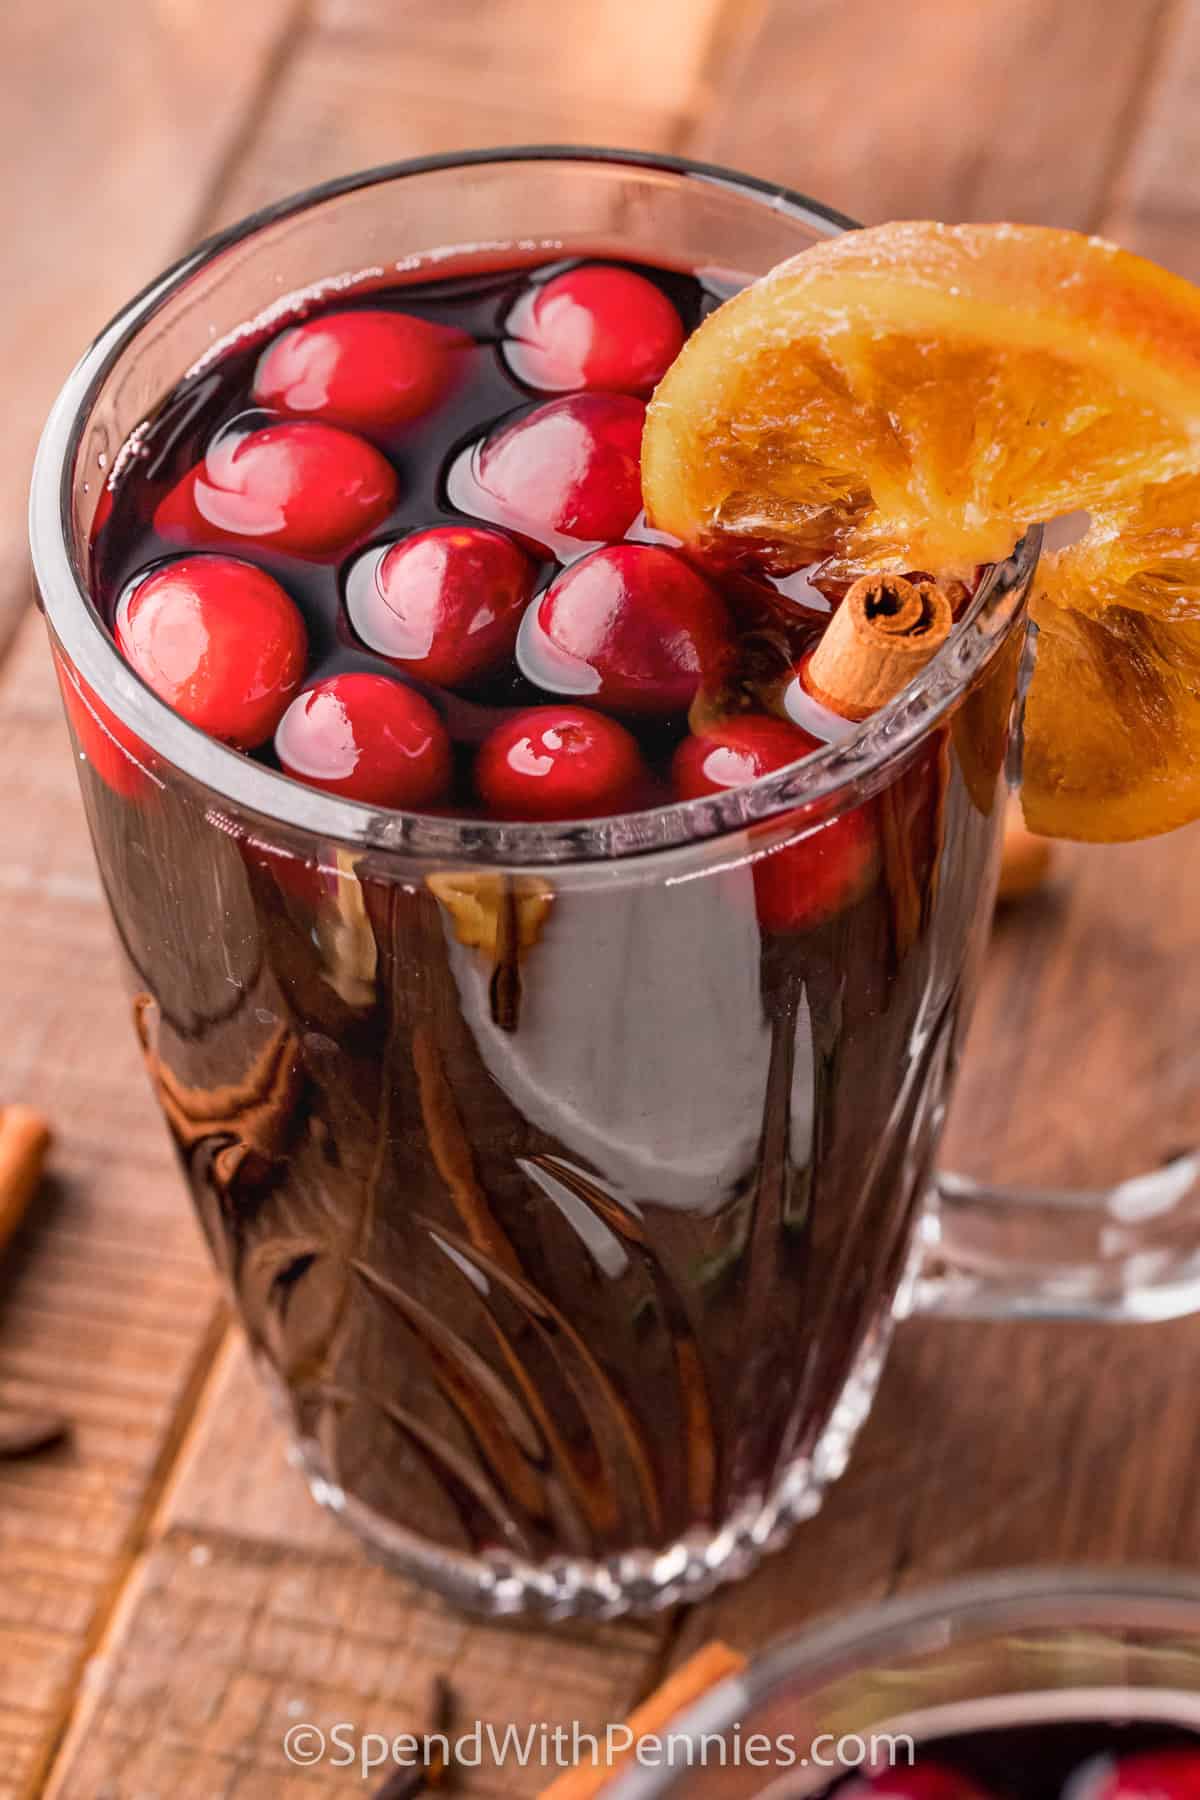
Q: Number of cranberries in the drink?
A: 10